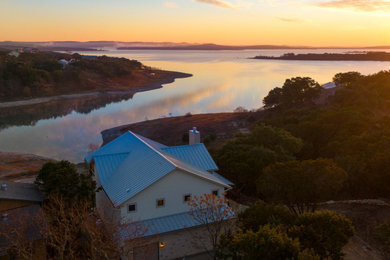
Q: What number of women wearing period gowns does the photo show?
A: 0